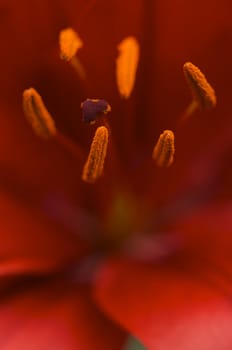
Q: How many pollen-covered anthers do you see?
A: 6